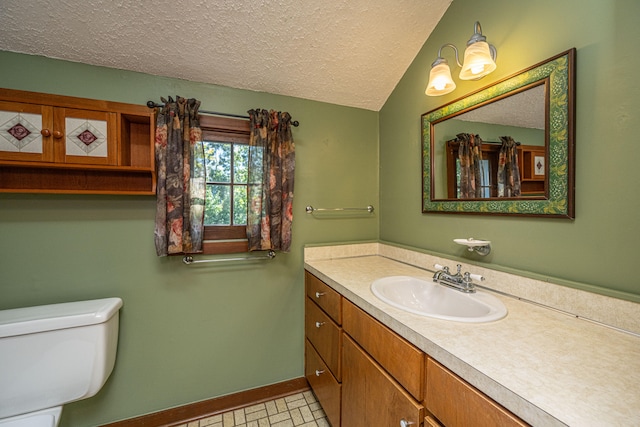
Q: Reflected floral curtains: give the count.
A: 2